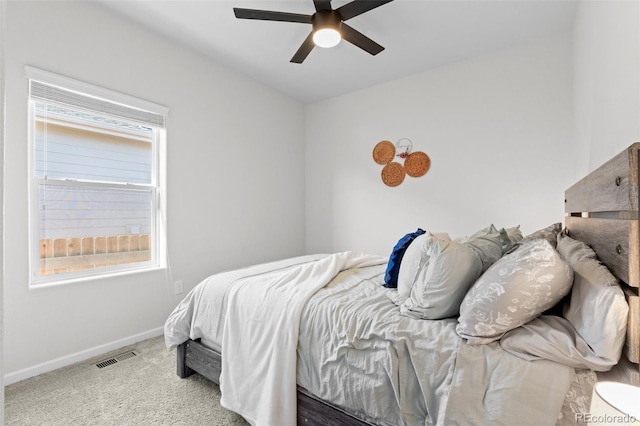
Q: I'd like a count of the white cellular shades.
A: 1